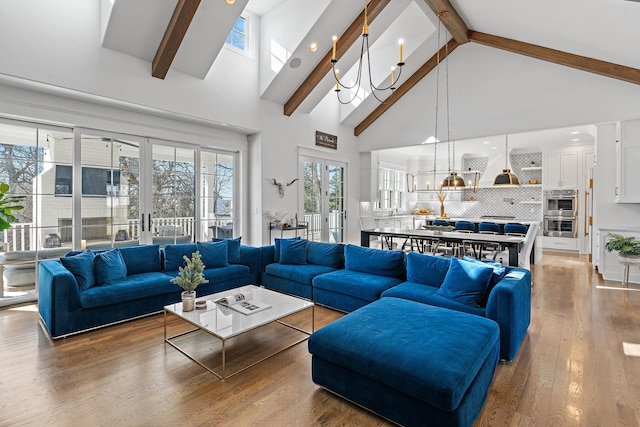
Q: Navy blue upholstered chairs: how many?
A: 4